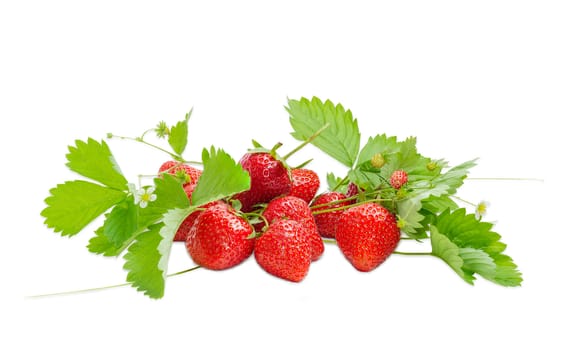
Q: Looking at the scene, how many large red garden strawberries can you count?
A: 9